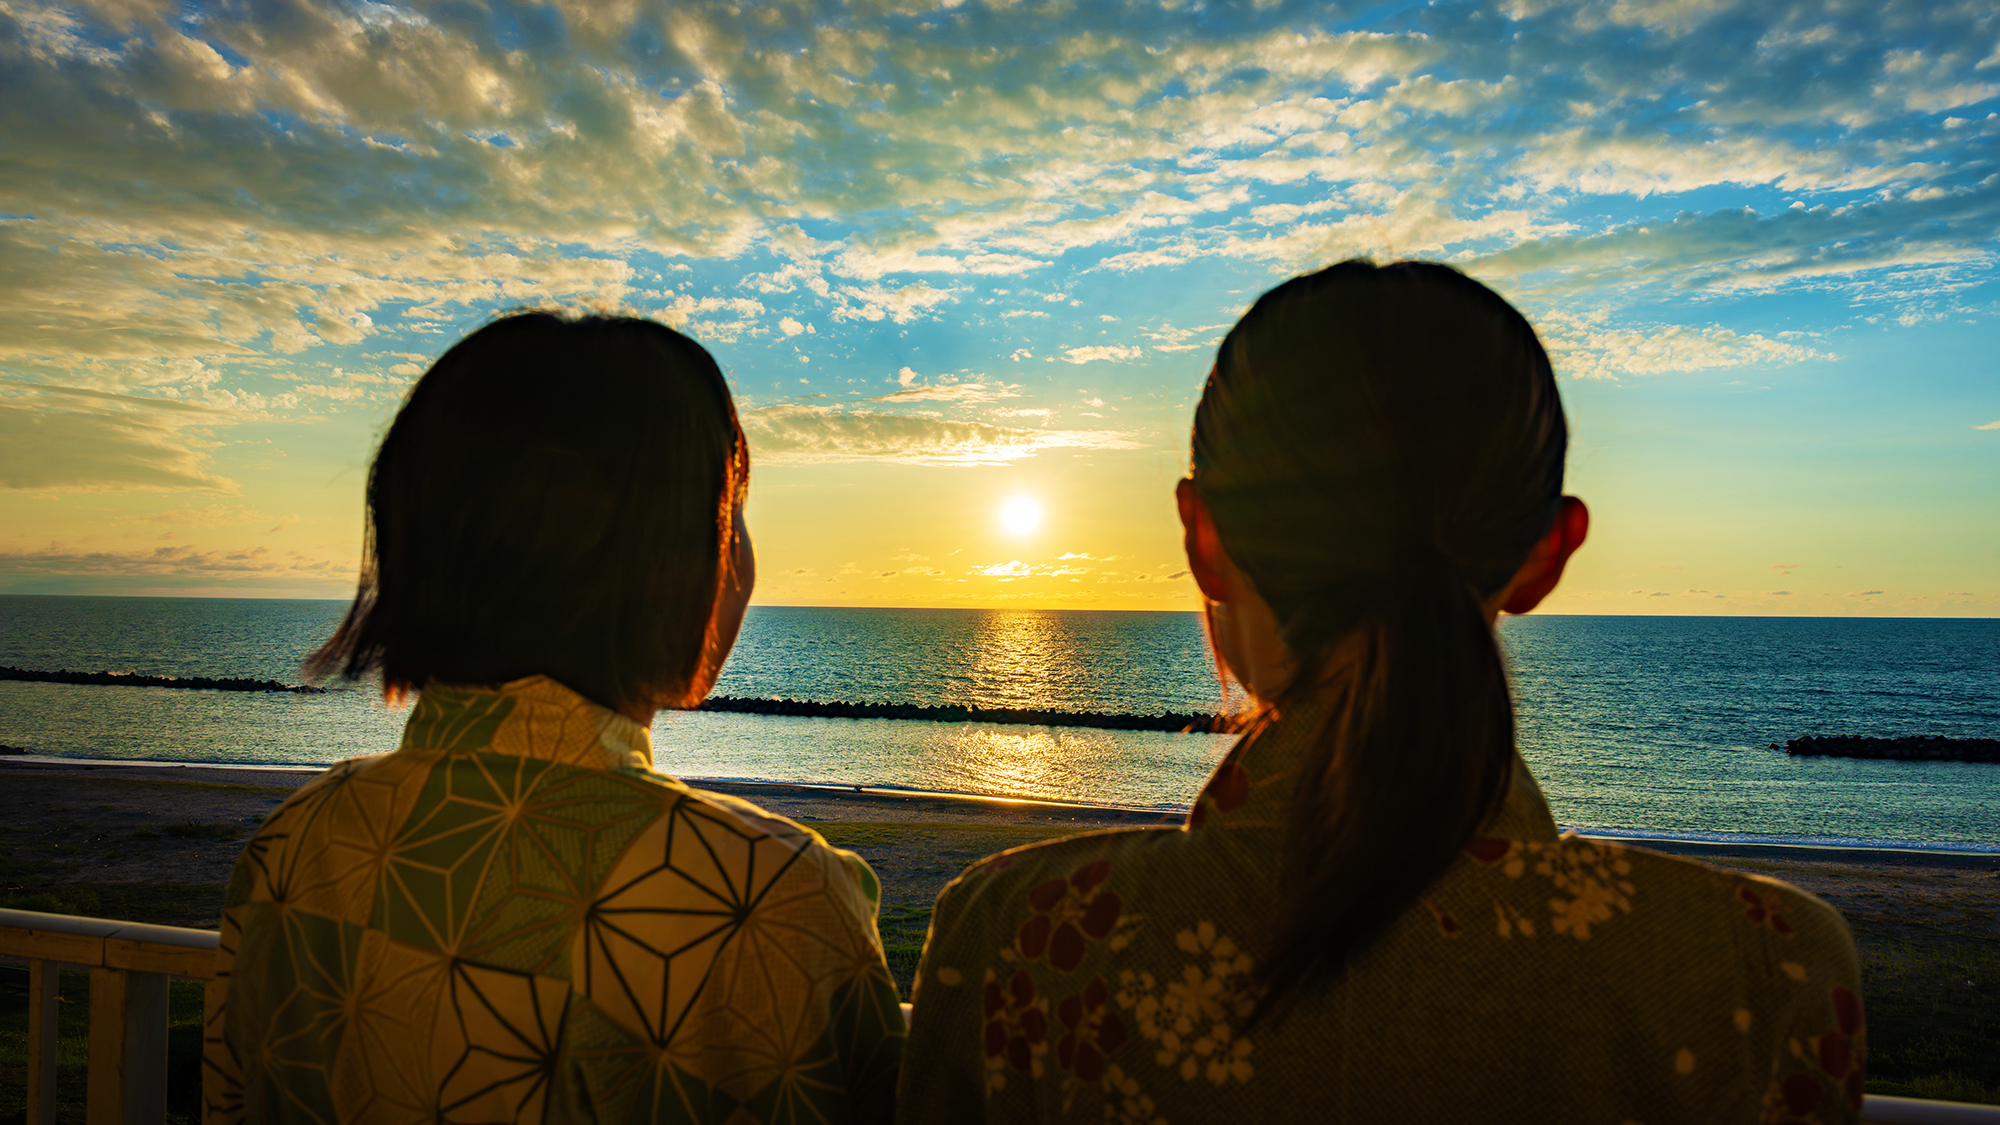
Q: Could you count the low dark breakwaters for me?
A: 3